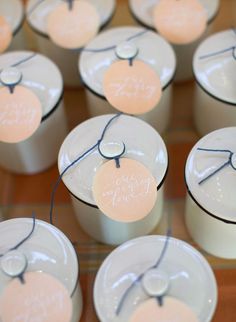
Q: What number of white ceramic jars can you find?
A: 10